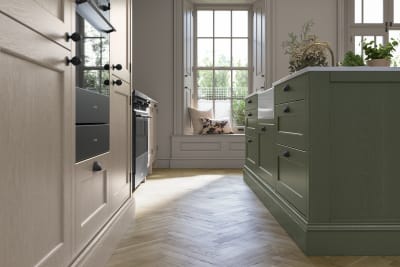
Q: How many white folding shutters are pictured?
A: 2